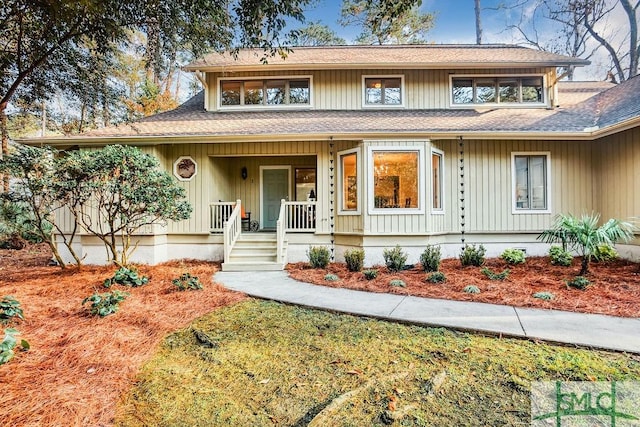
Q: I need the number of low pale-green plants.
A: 4